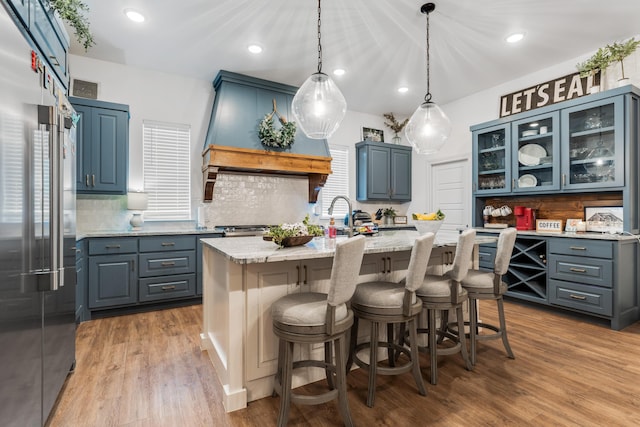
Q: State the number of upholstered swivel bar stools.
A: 4